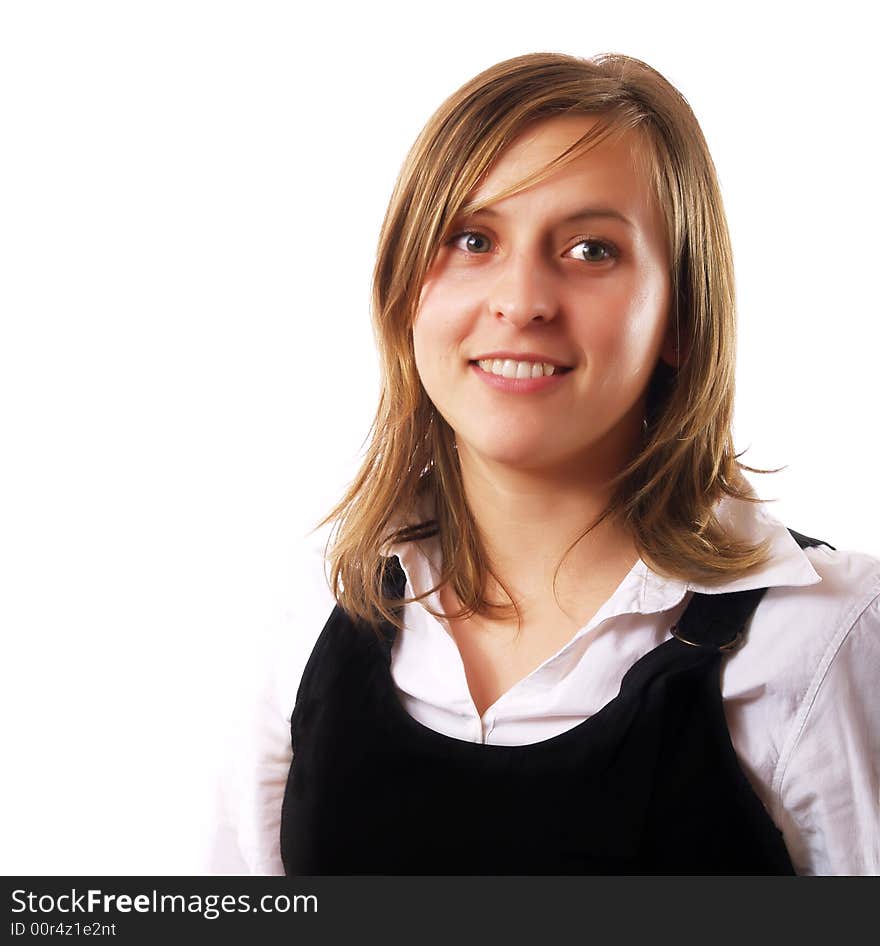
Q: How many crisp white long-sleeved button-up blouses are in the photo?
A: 1